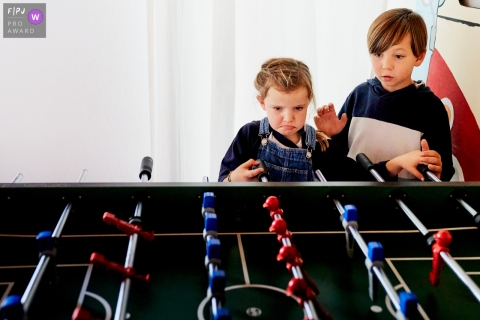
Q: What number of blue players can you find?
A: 10